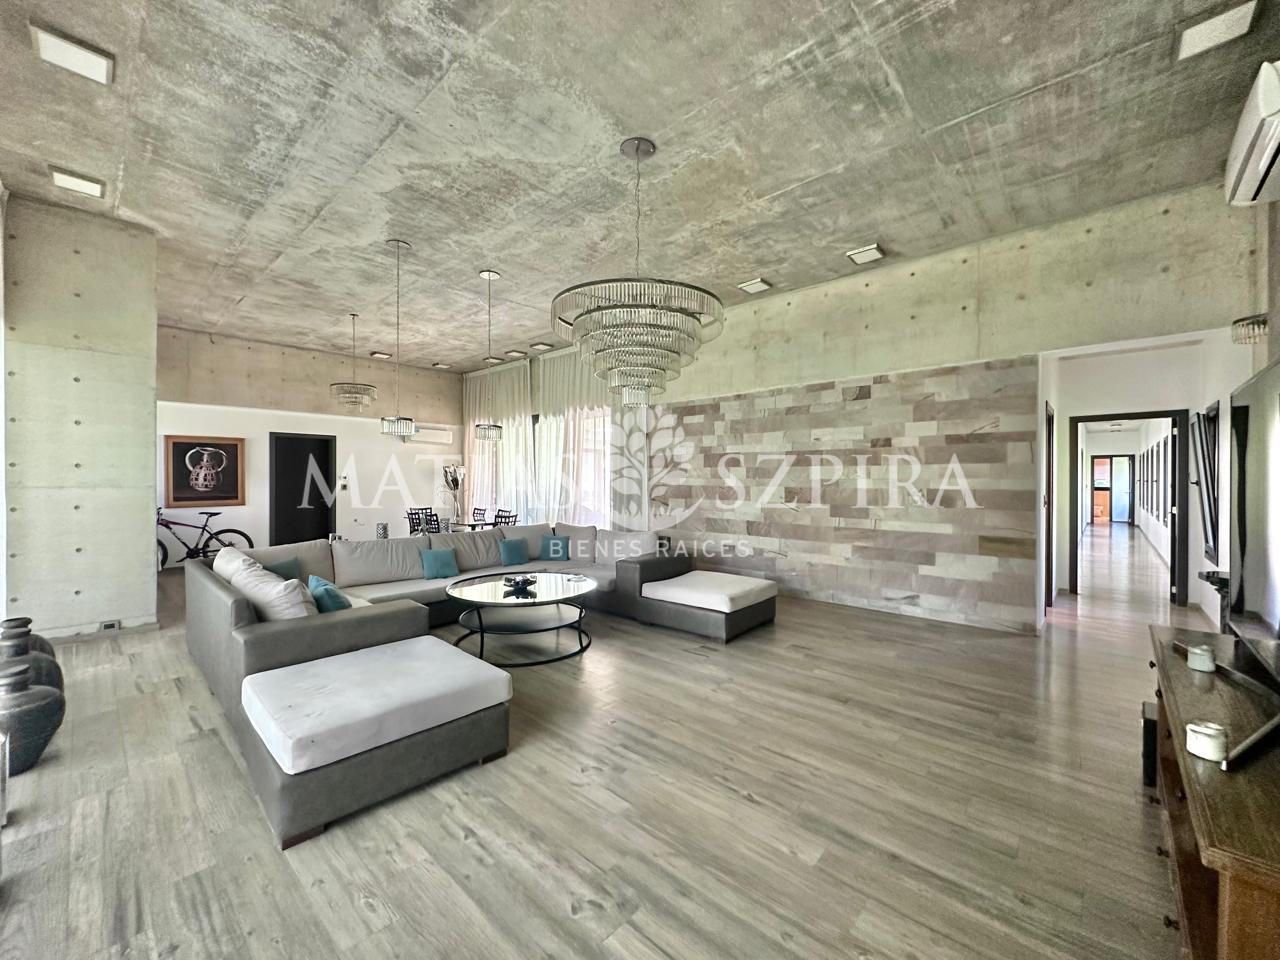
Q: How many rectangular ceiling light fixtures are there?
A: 10